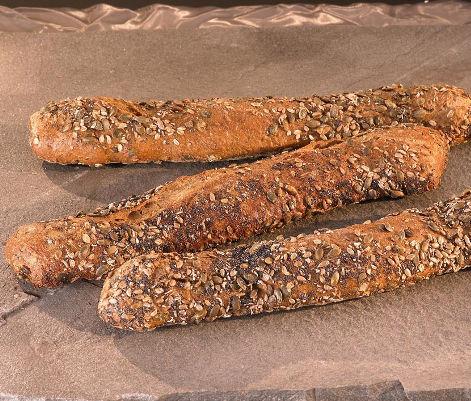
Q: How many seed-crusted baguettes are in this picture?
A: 3